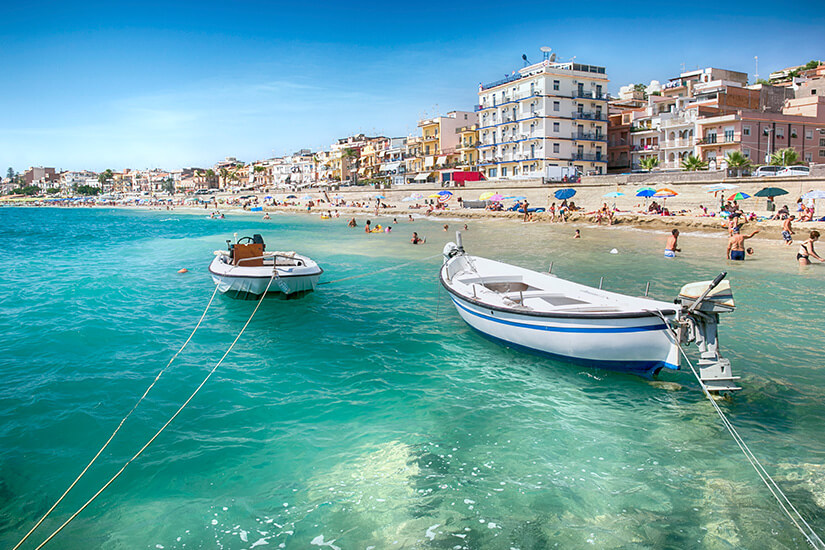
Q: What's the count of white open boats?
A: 2